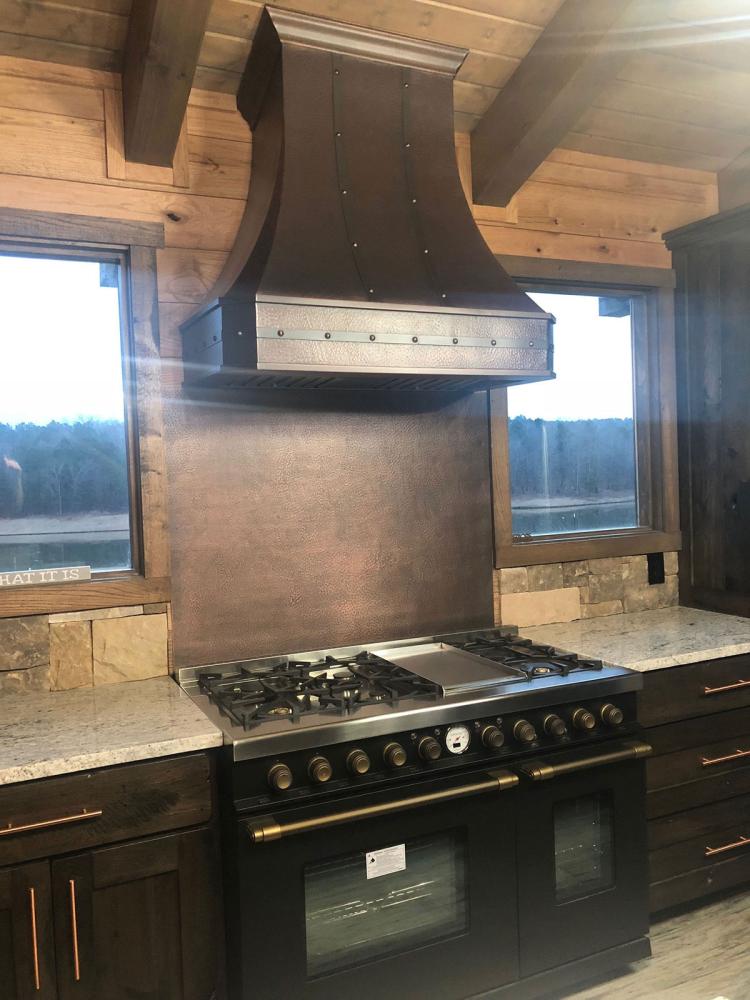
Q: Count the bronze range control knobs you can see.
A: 10